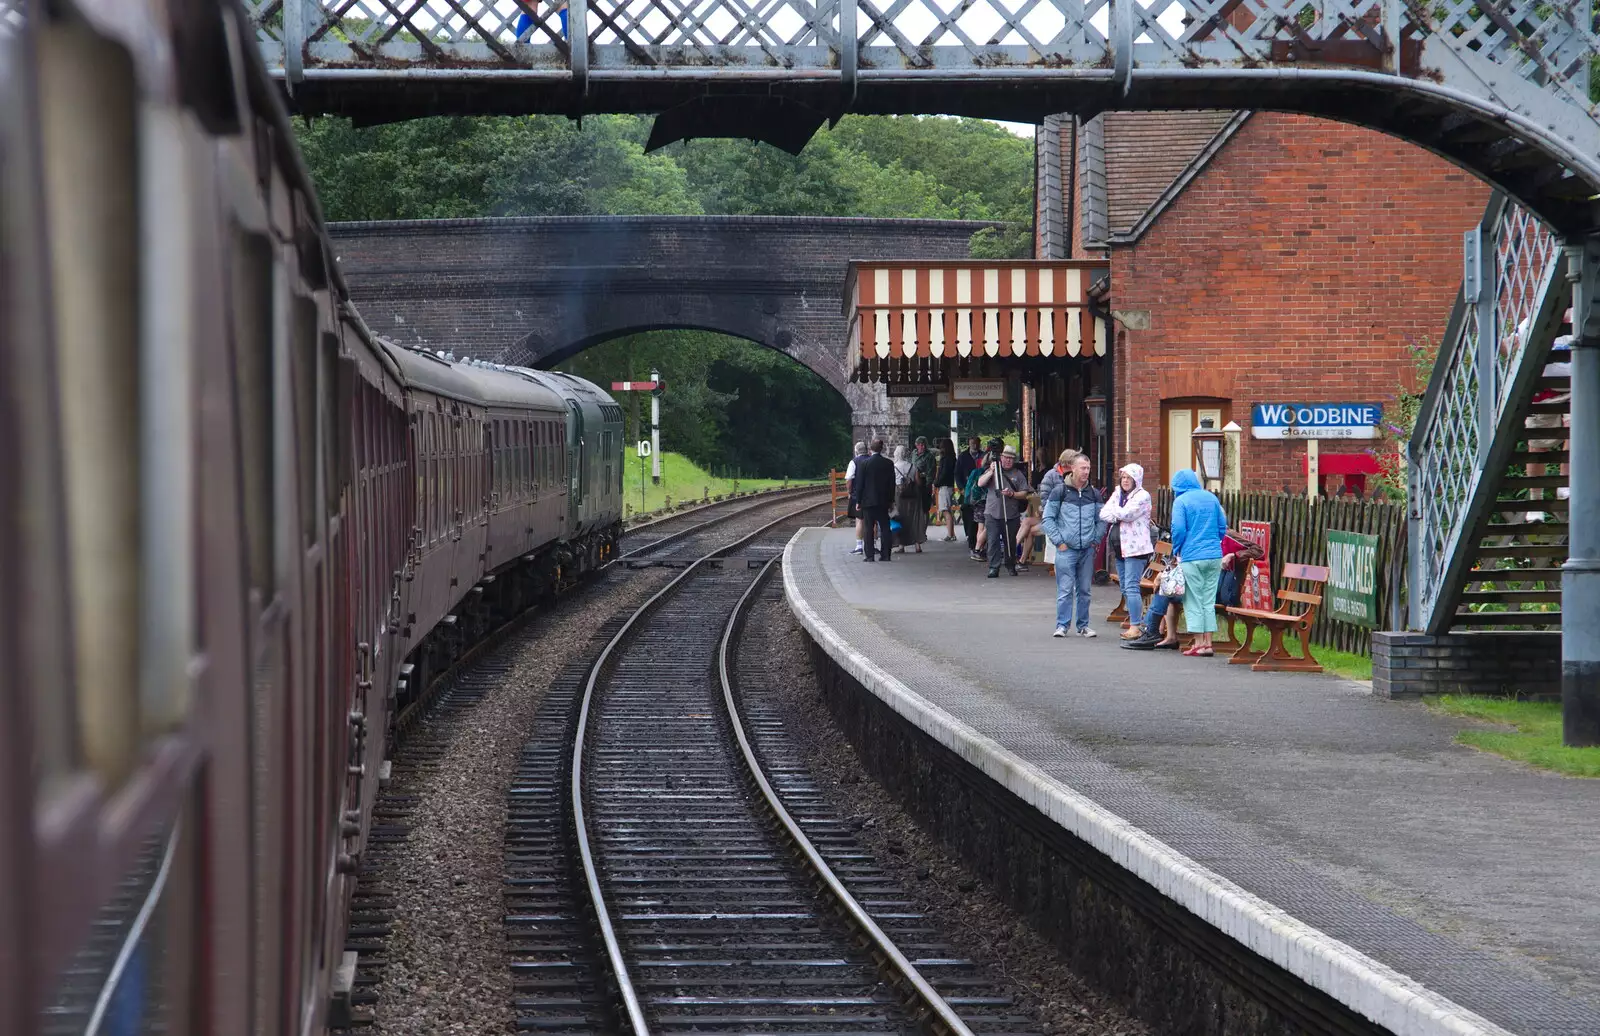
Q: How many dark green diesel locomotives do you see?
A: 1